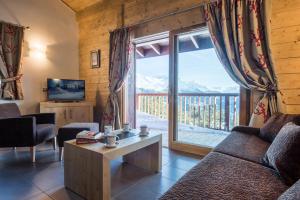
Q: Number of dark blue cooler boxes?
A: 0